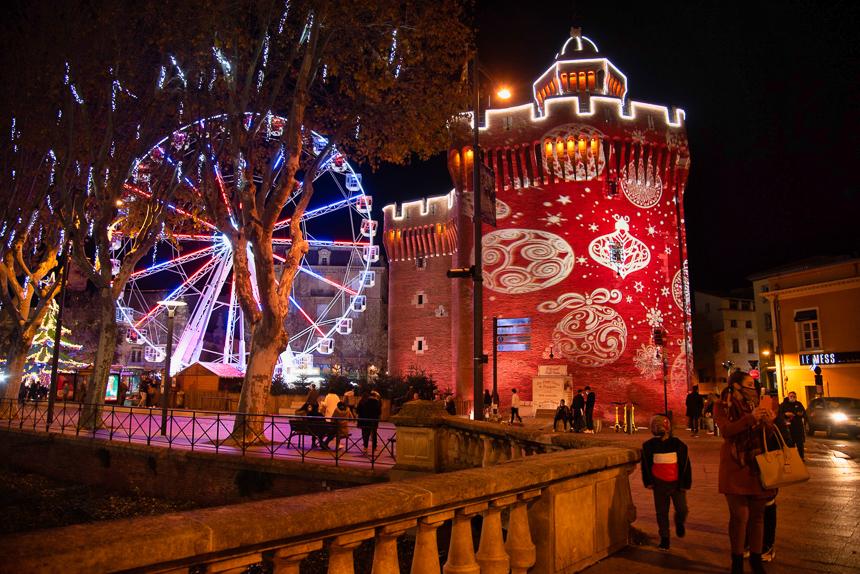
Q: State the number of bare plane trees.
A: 3